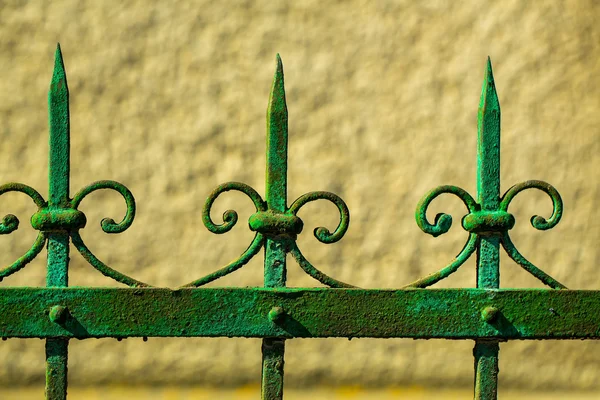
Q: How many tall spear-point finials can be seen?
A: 3